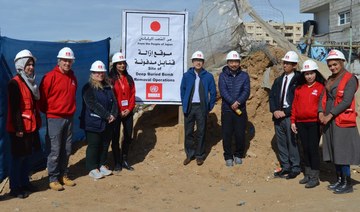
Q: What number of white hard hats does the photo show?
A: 9